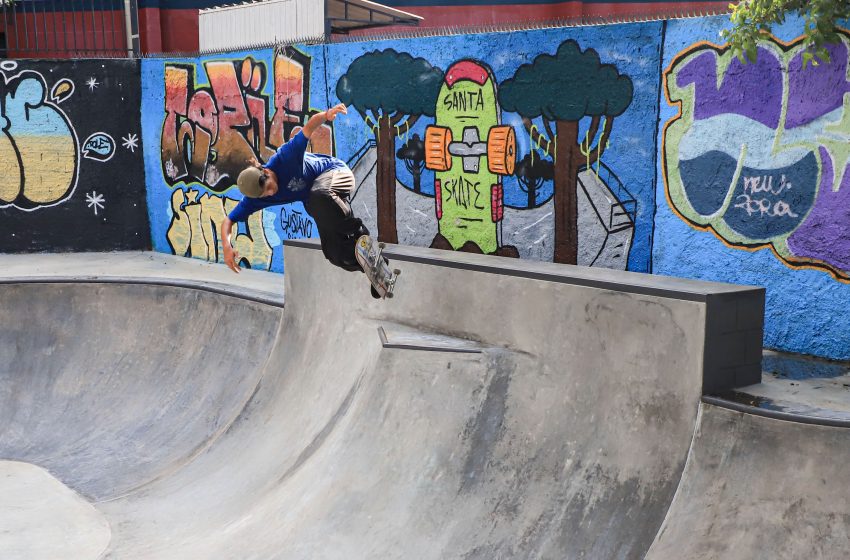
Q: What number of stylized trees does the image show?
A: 4